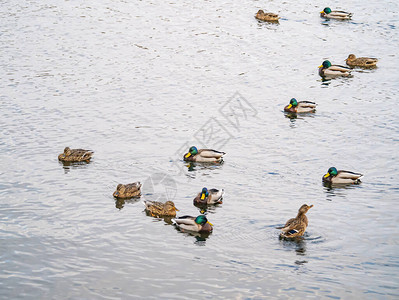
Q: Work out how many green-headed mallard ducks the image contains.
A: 7